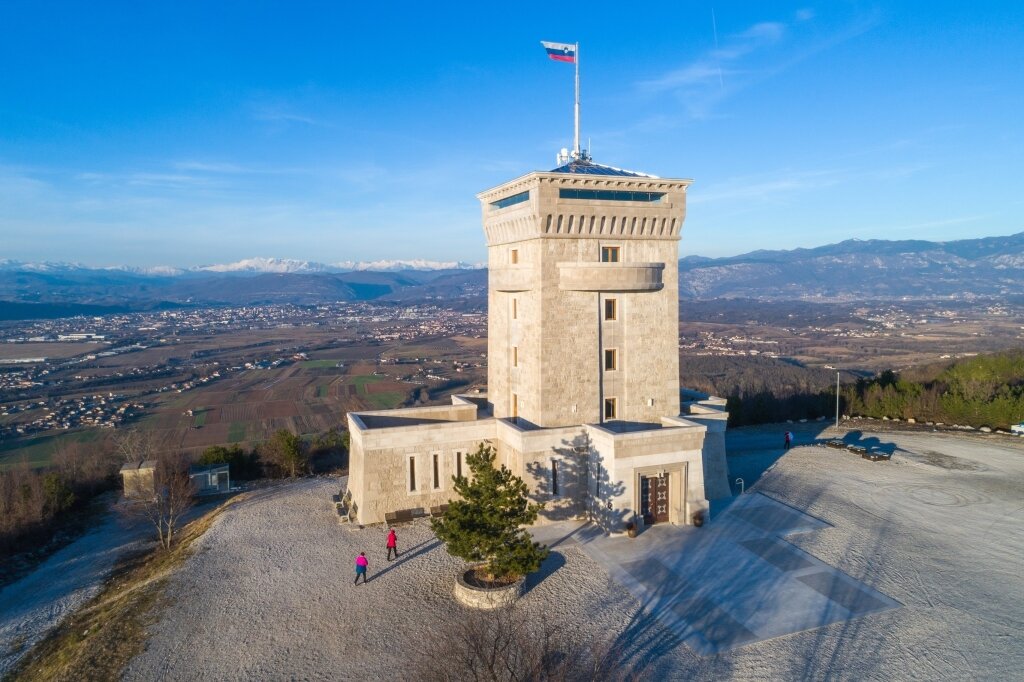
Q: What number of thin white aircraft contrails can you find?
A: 1